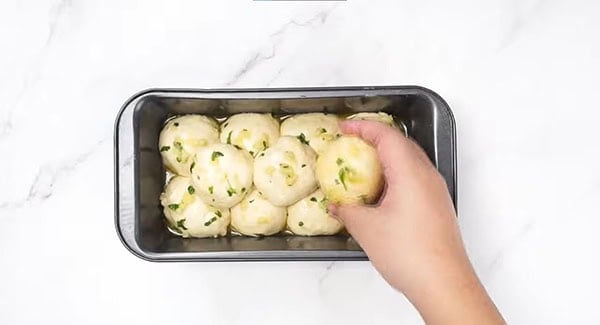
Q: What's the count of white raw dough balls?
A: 10